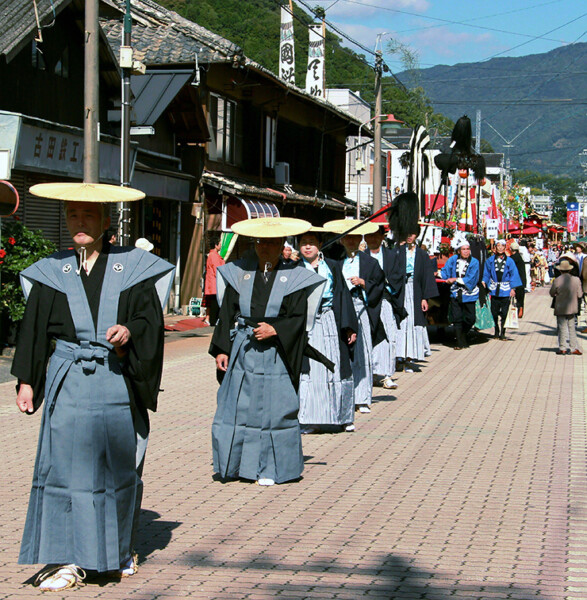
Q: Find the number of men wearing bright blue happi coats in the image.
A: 2